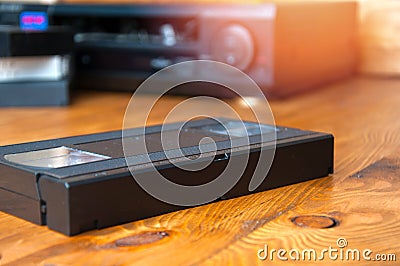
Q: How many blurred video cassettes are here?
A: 3